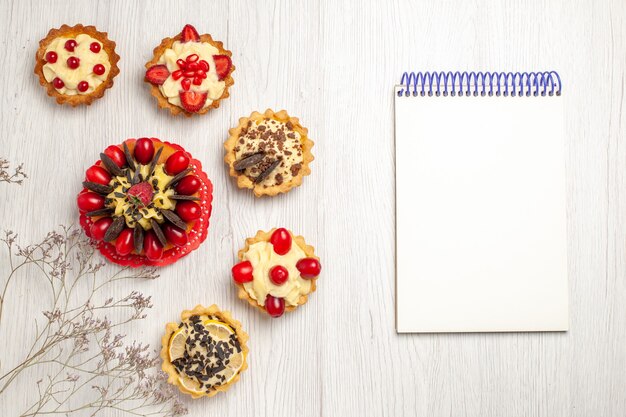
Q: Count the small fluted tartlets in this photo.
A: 5